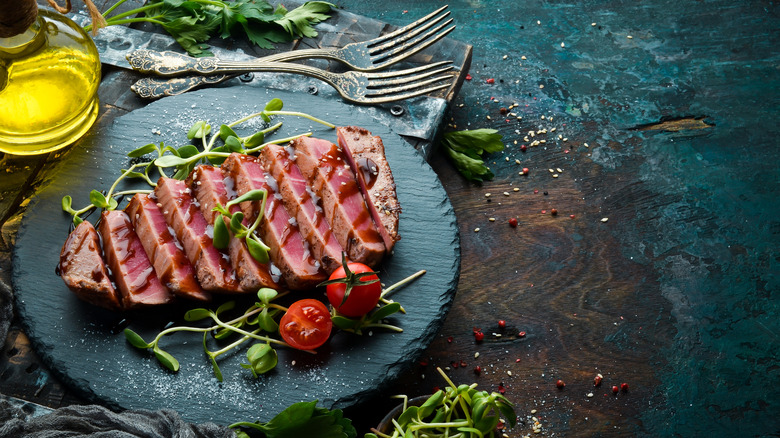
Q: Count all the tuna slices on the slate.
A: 9